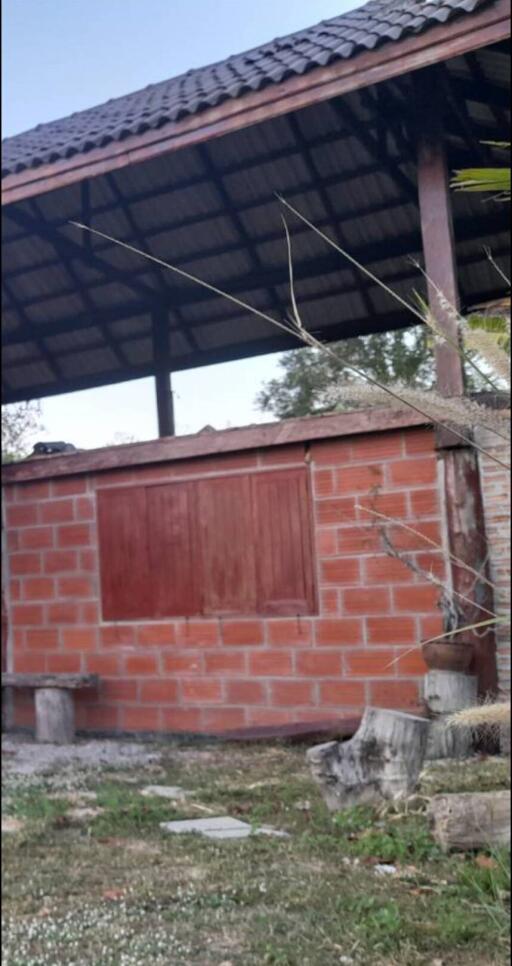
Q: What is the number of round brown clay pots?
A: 1